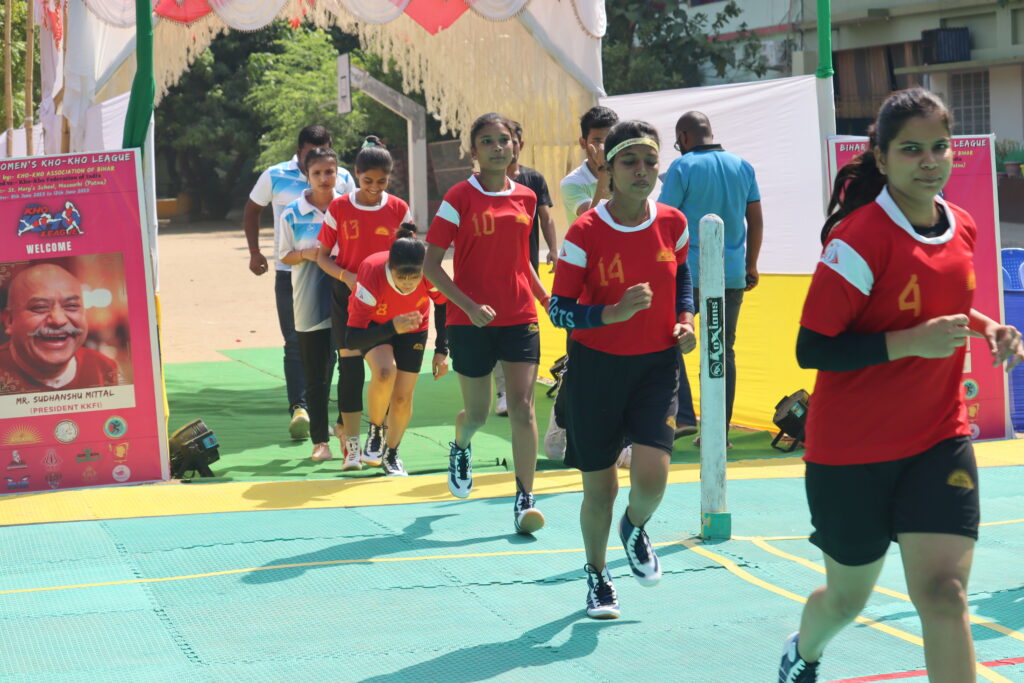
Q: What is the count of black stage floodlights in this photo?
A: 3